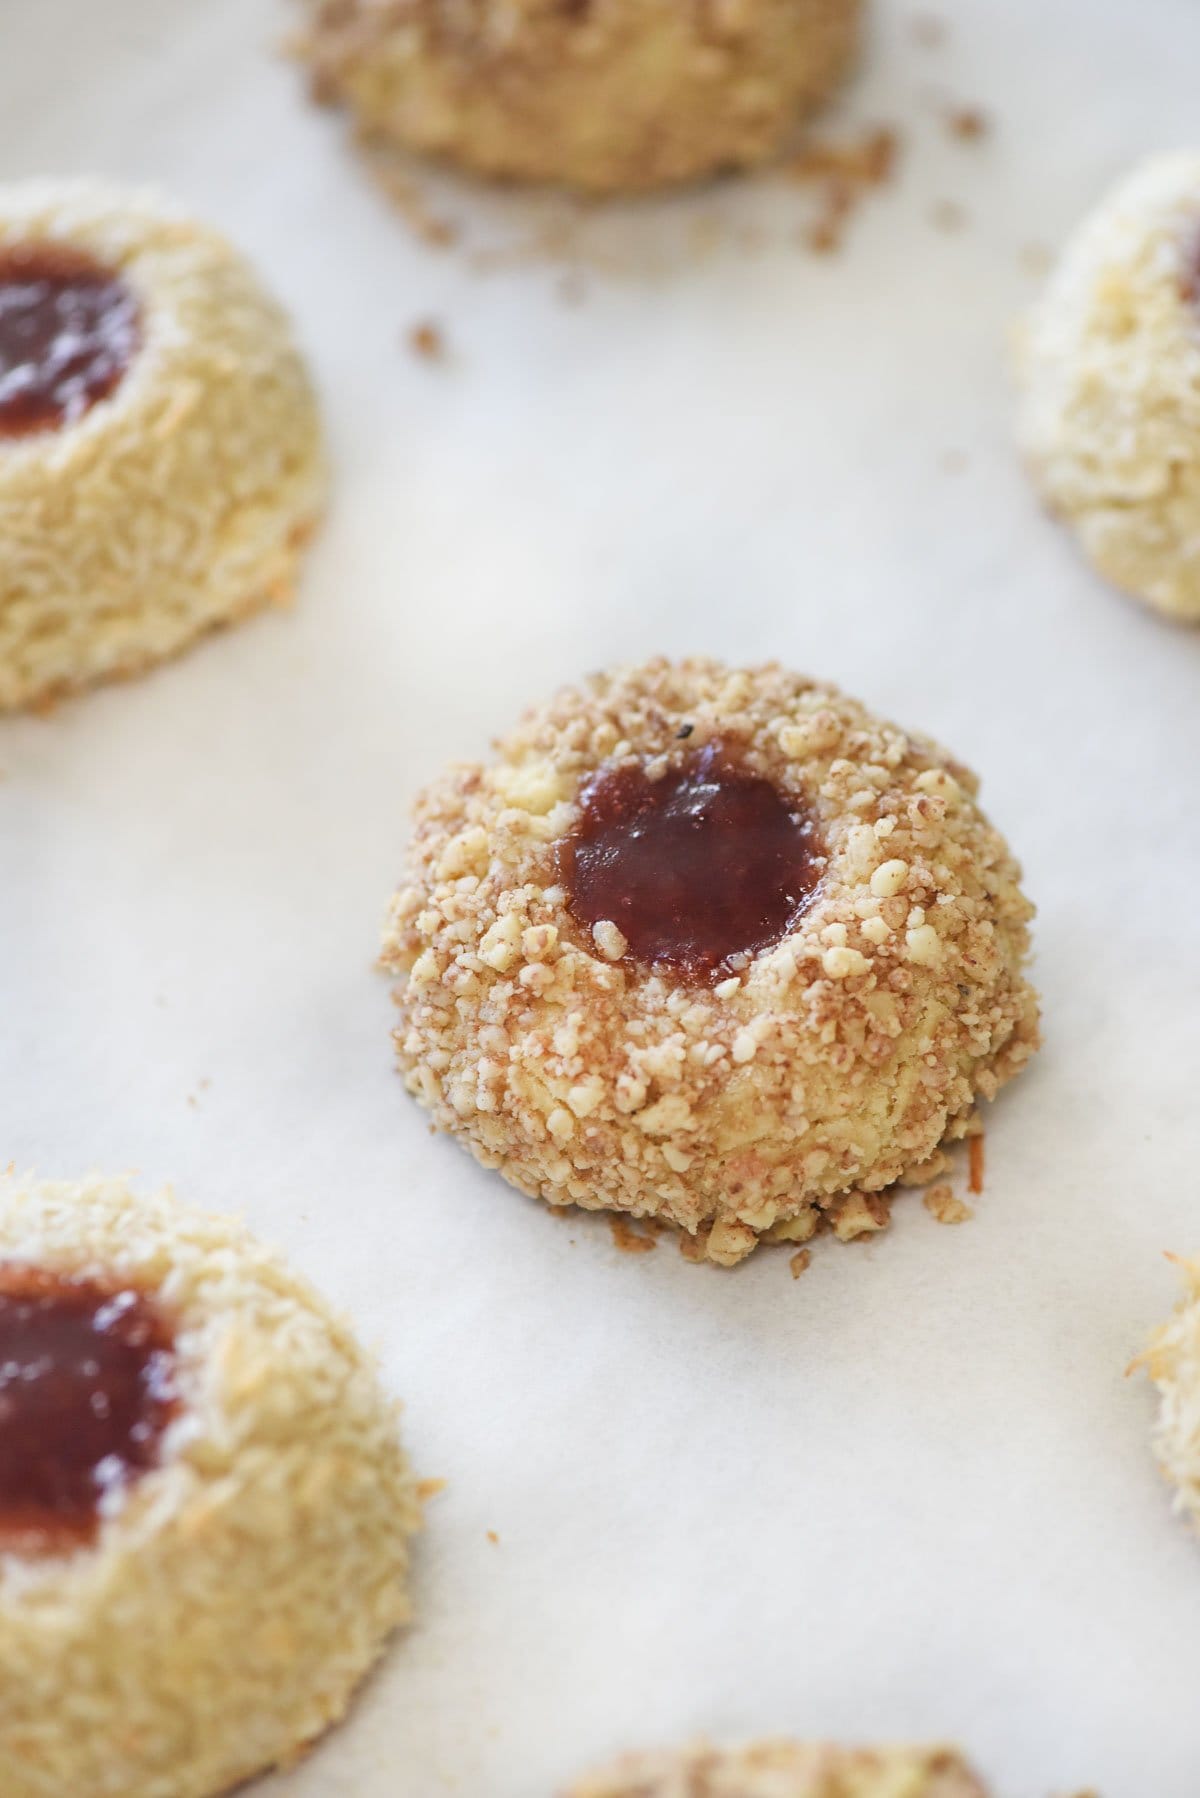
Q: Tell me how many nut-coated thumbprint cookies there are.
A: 3